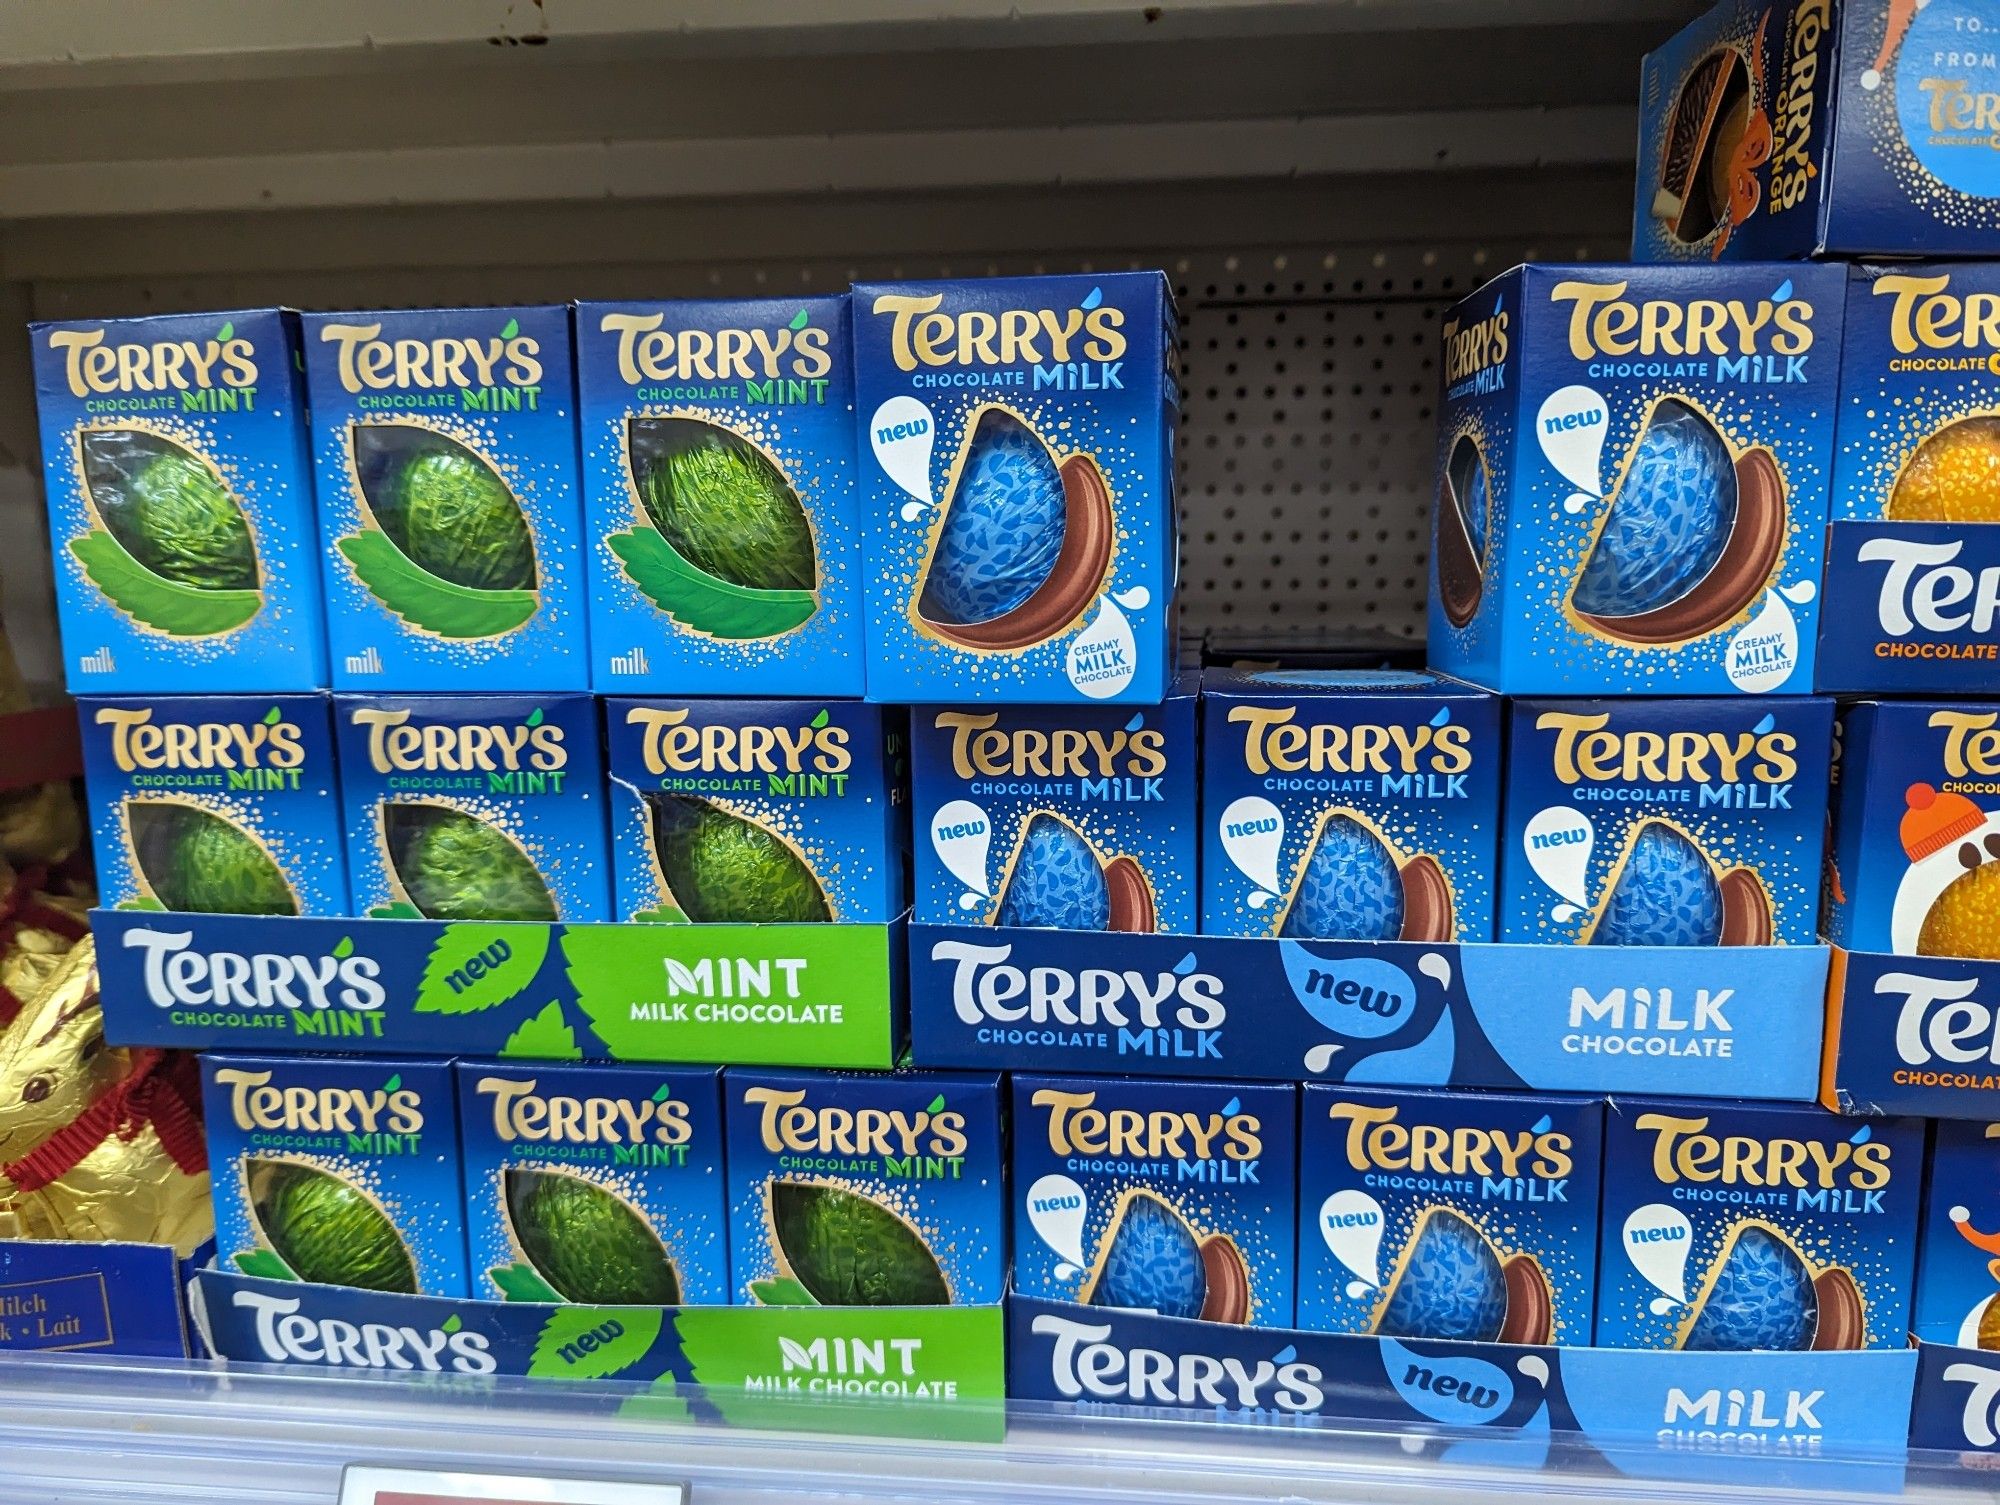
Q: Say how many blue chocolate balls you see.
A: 8